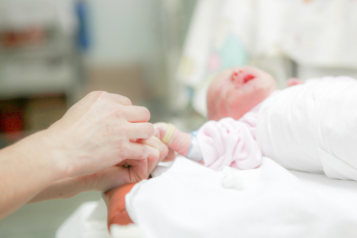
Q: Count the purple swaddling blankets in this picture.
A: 0